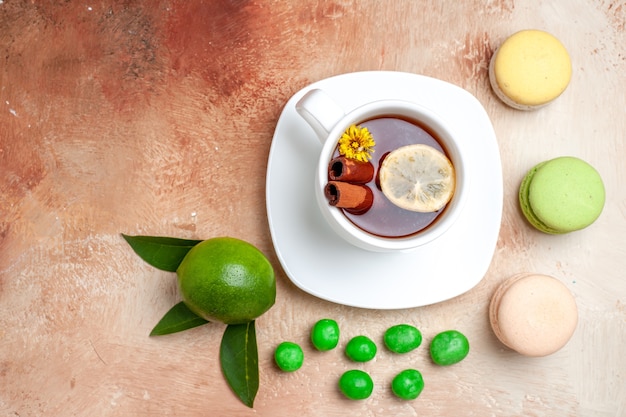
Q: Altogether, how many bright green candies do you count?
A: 7